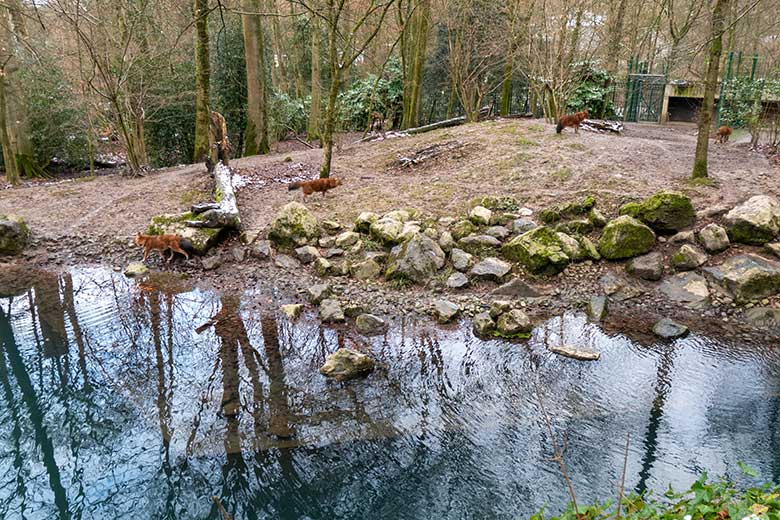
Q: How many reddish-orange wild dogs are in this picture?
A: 4